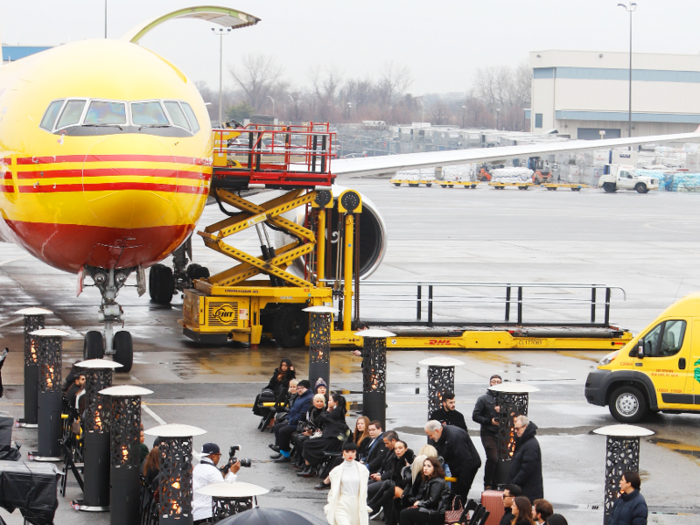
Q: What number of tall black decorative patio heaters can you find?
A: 11